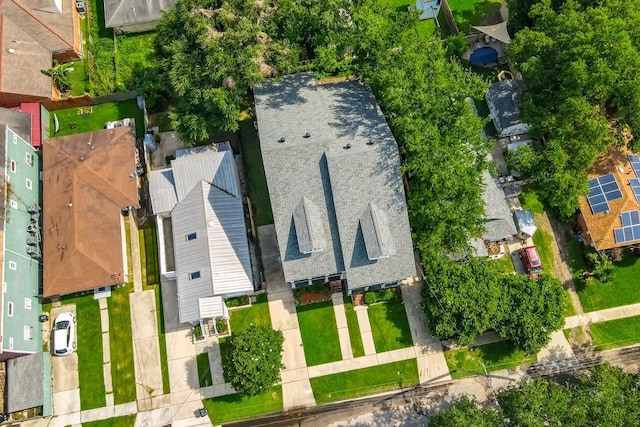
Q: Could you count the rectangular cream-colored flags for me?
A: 0